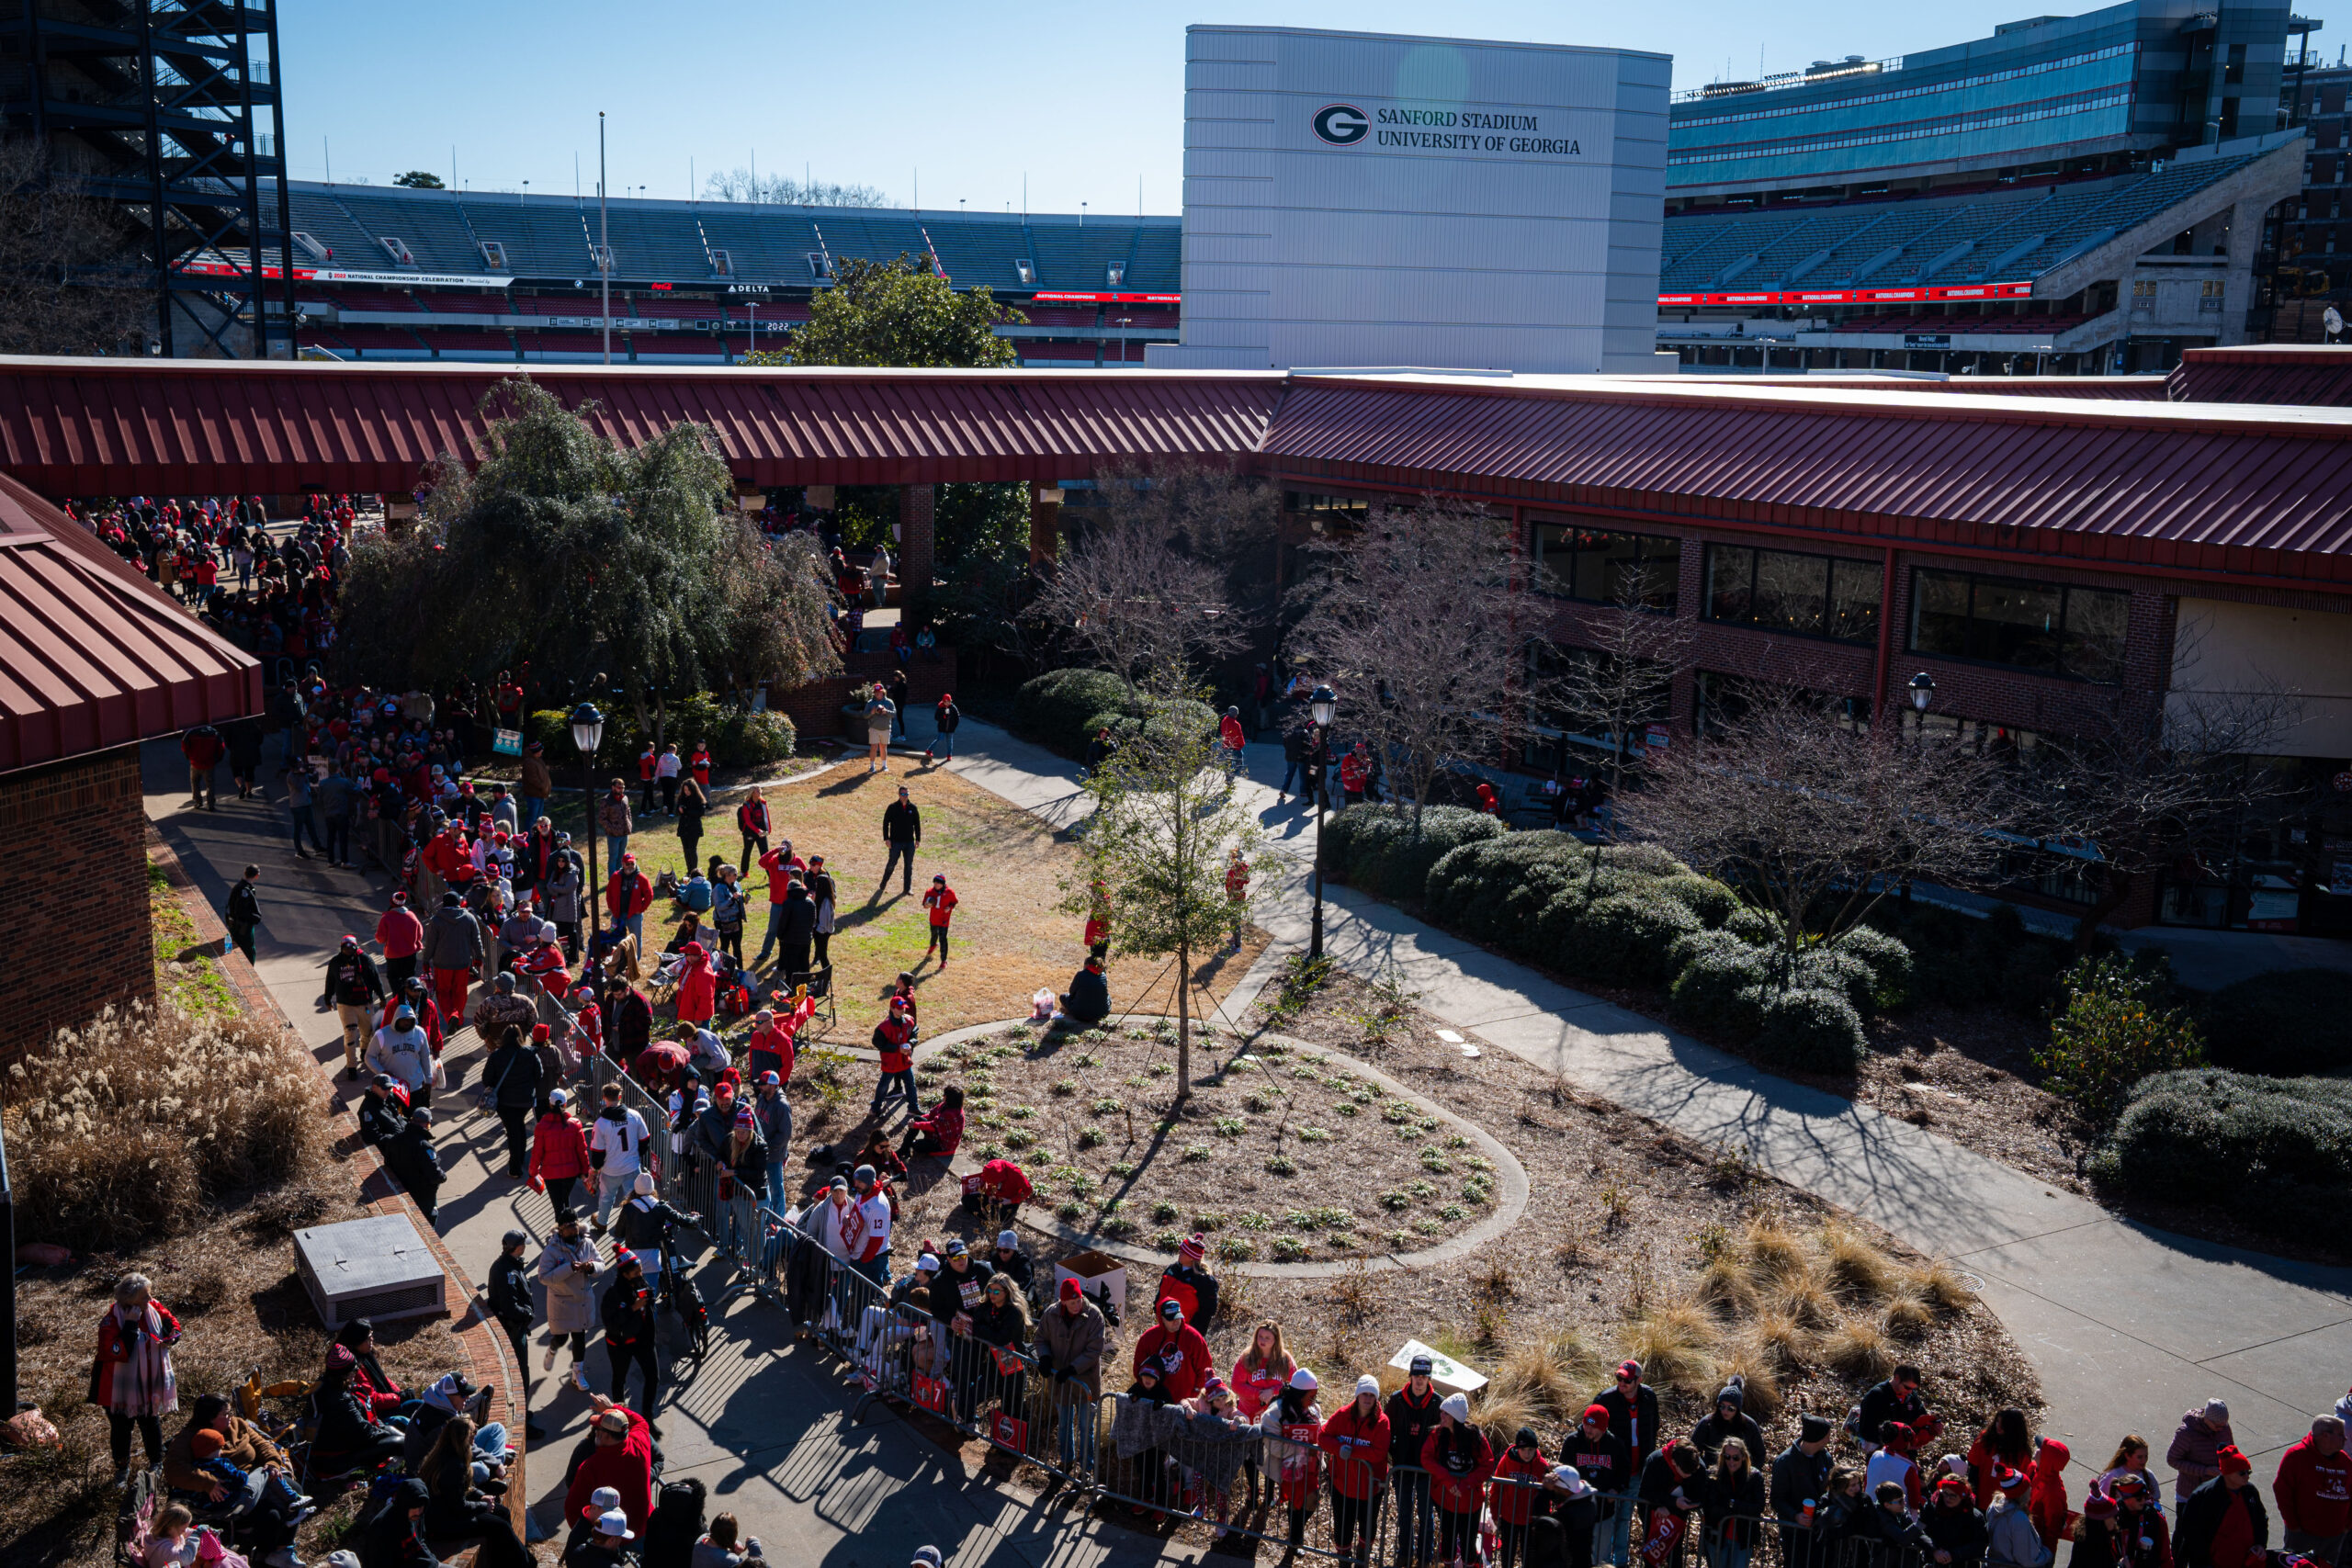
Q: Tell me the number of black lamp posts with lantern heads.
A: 3